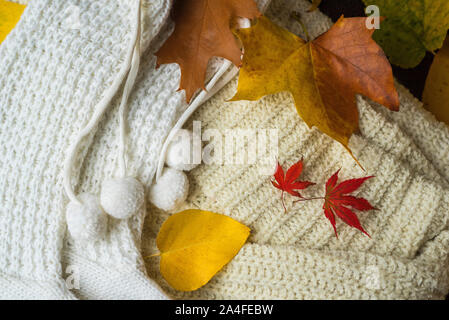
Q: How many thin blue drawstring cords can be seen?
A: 0